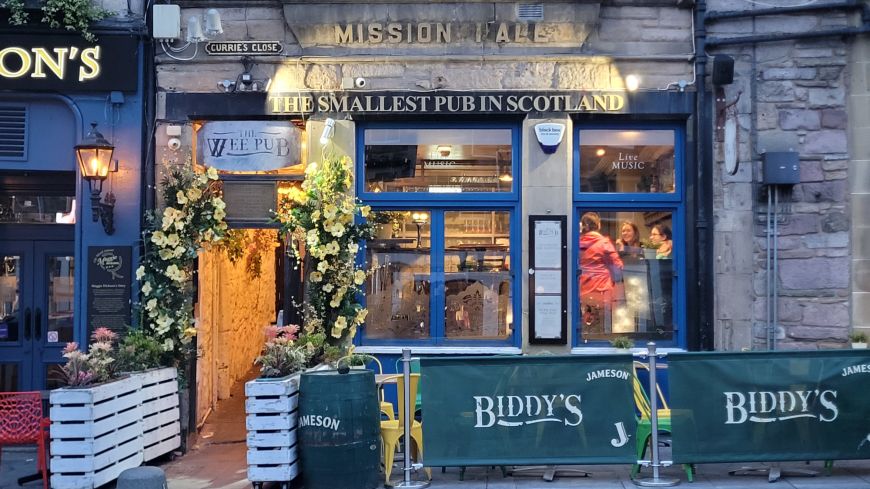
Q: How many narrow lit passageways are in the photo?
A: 1